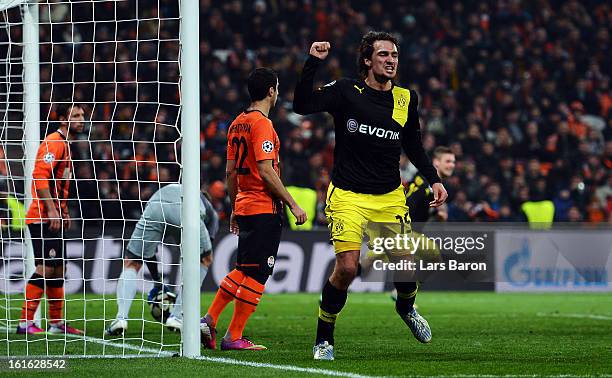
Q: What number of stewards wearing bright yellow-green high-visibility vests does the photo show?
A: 3